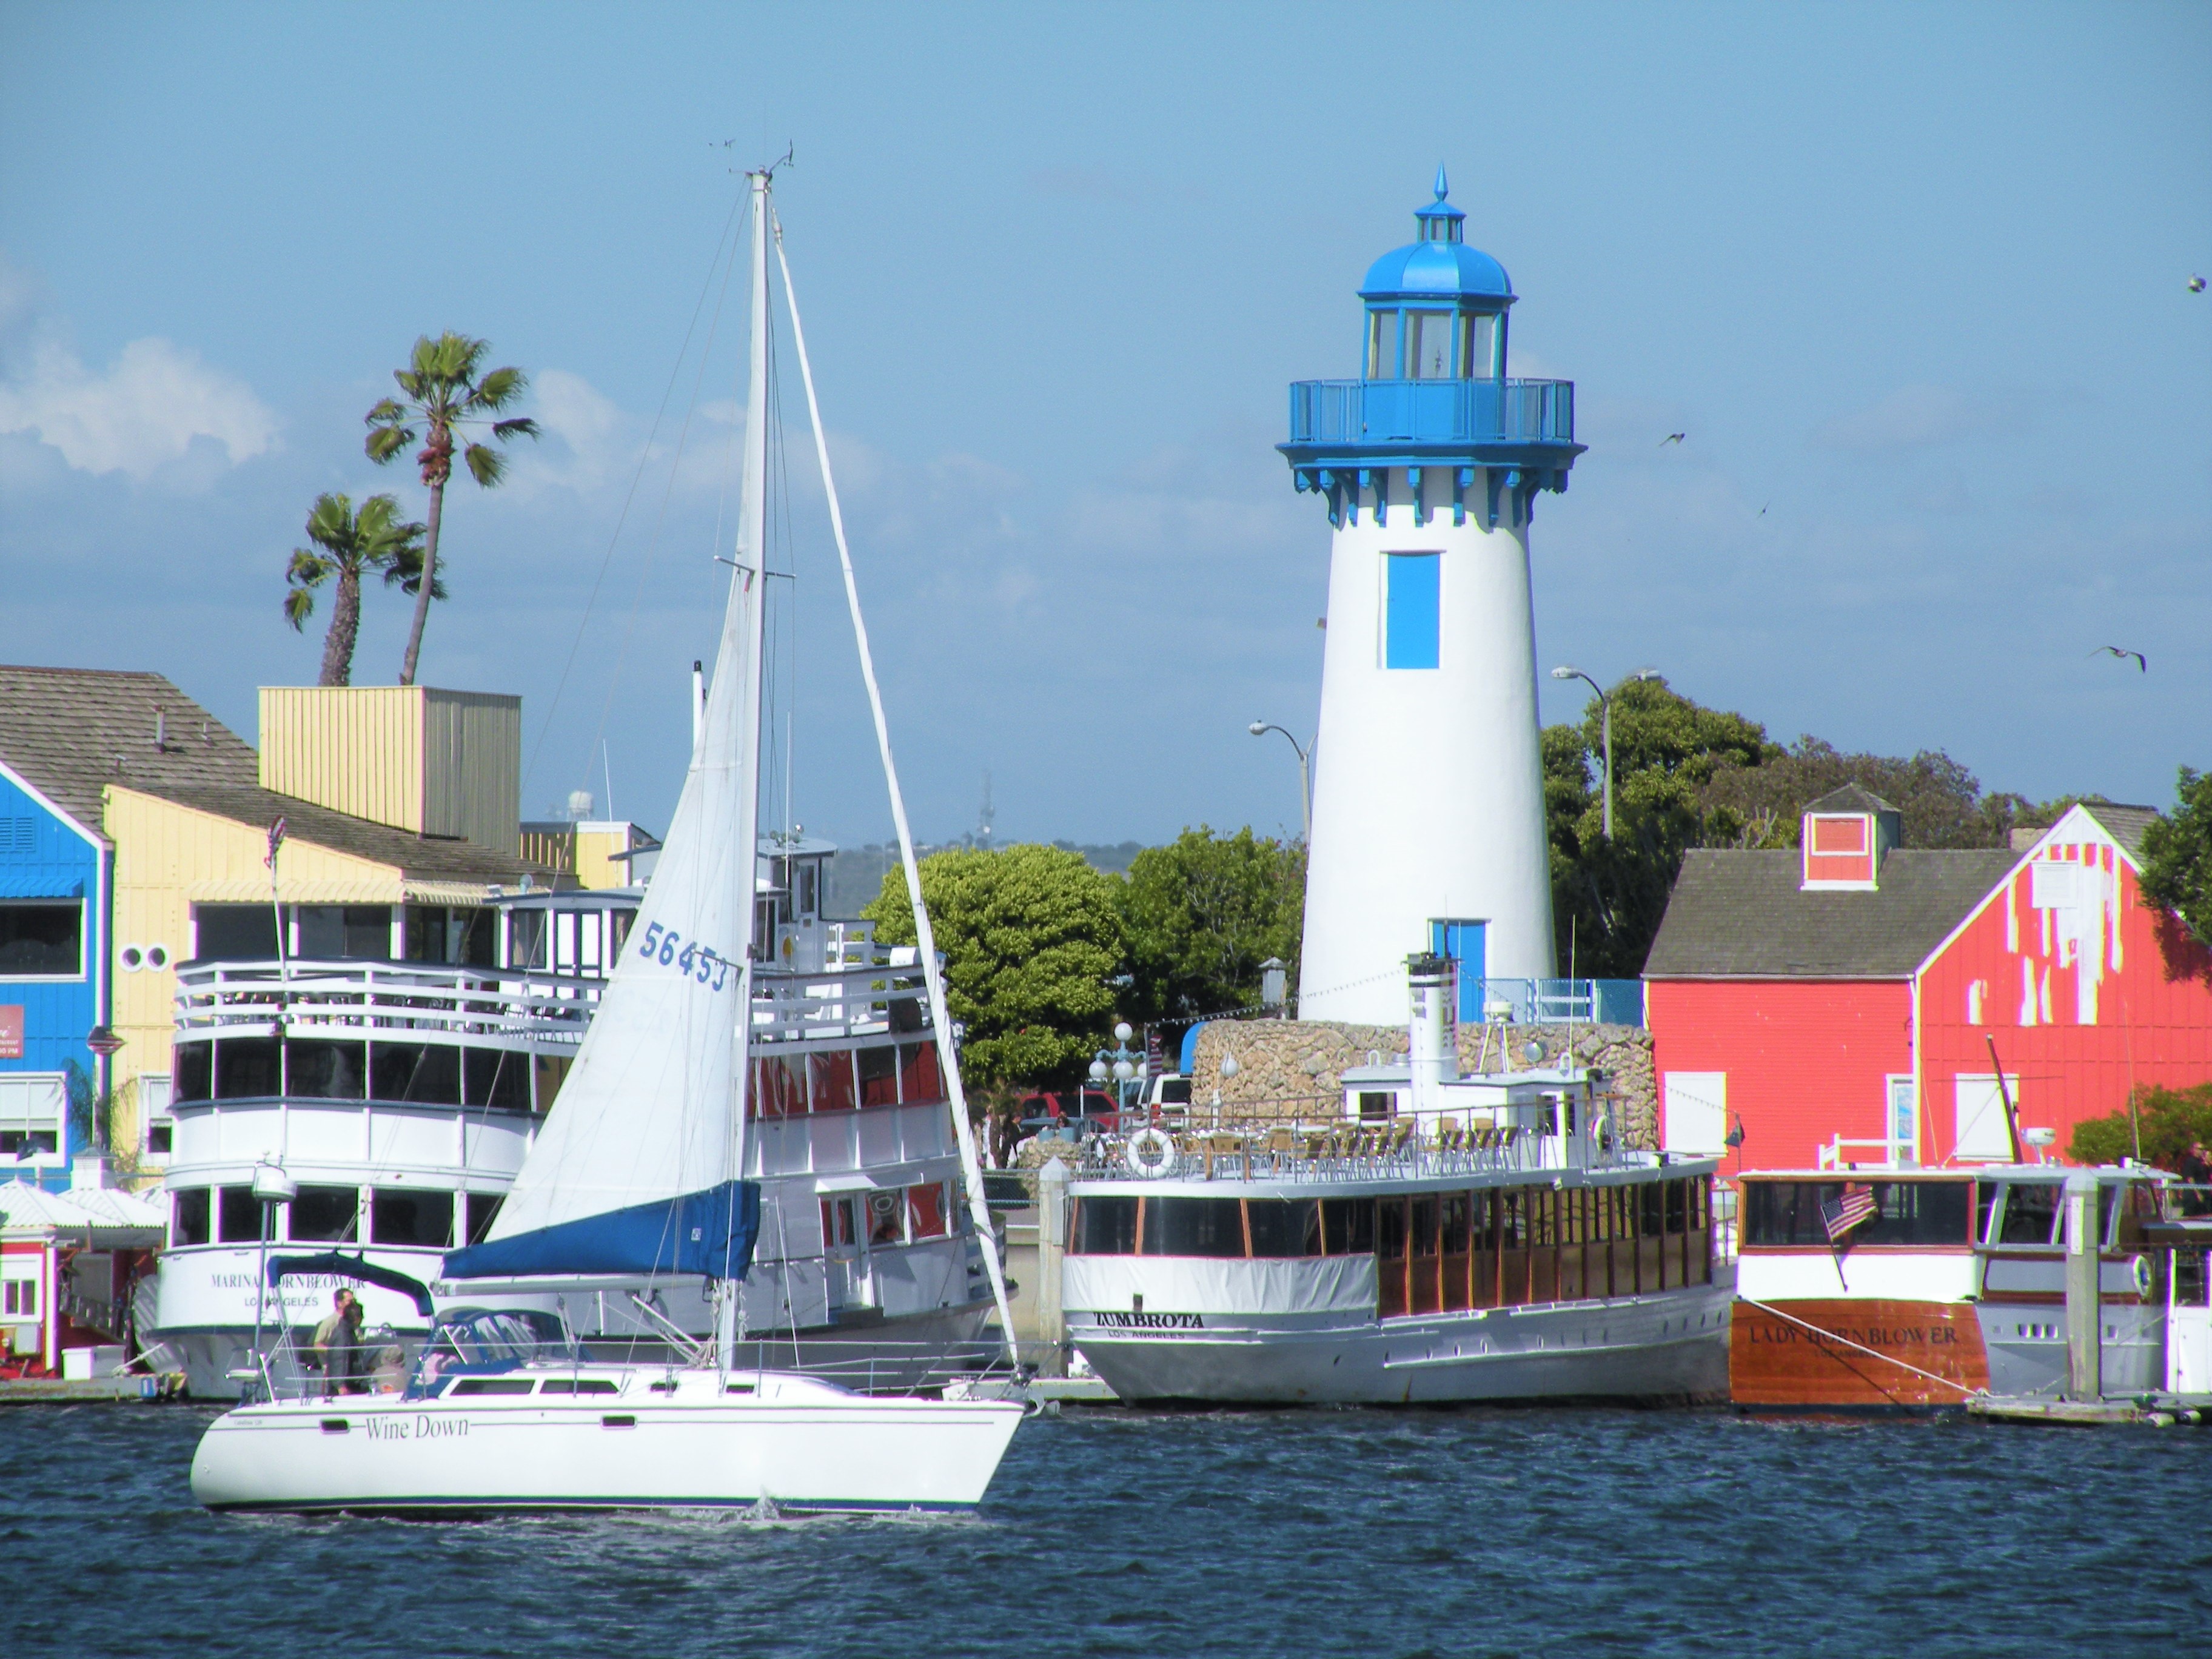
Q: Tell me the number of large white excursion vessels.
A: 2